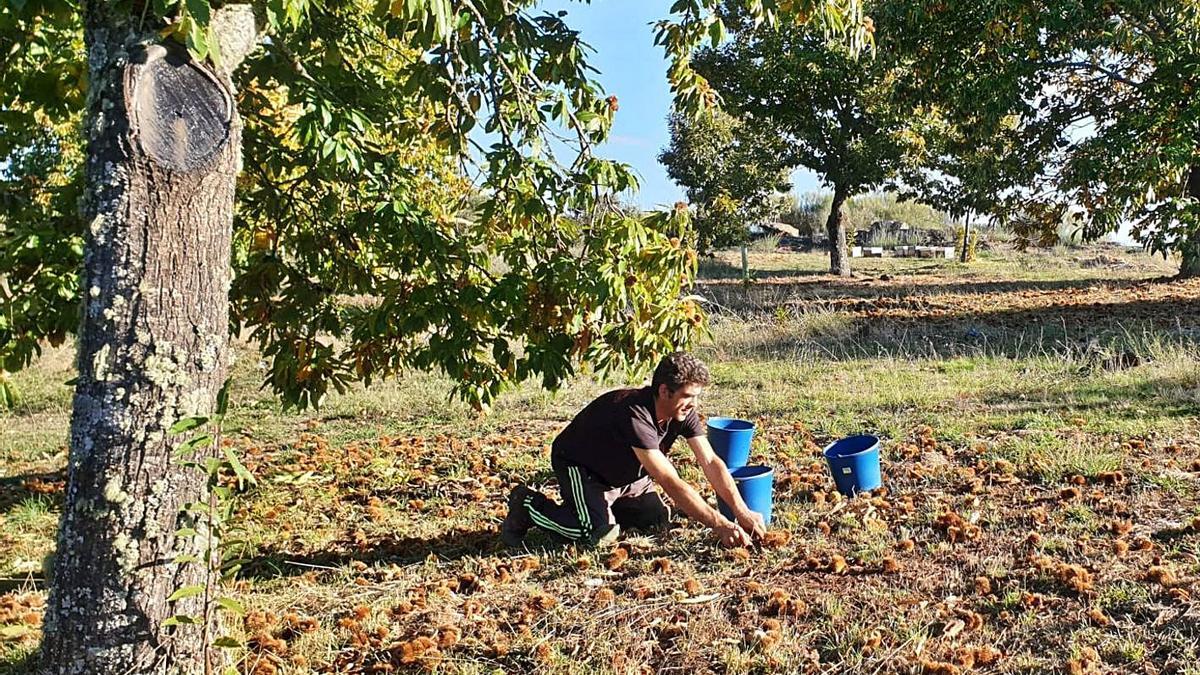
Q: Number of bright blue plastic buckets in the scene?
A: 3